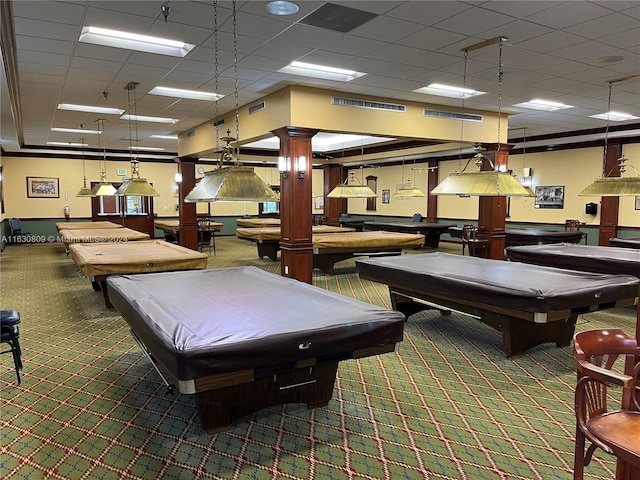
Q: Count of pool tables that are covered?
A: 14